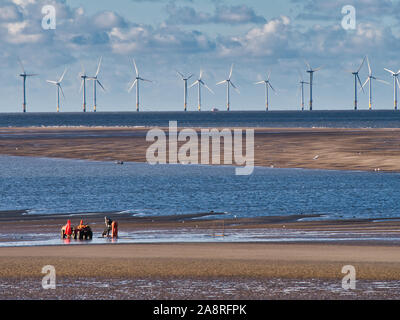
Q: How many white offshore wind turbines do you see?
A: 14